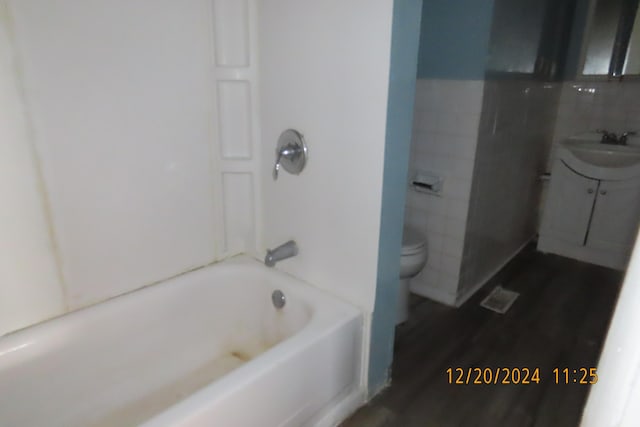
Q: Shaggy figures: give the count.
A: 0